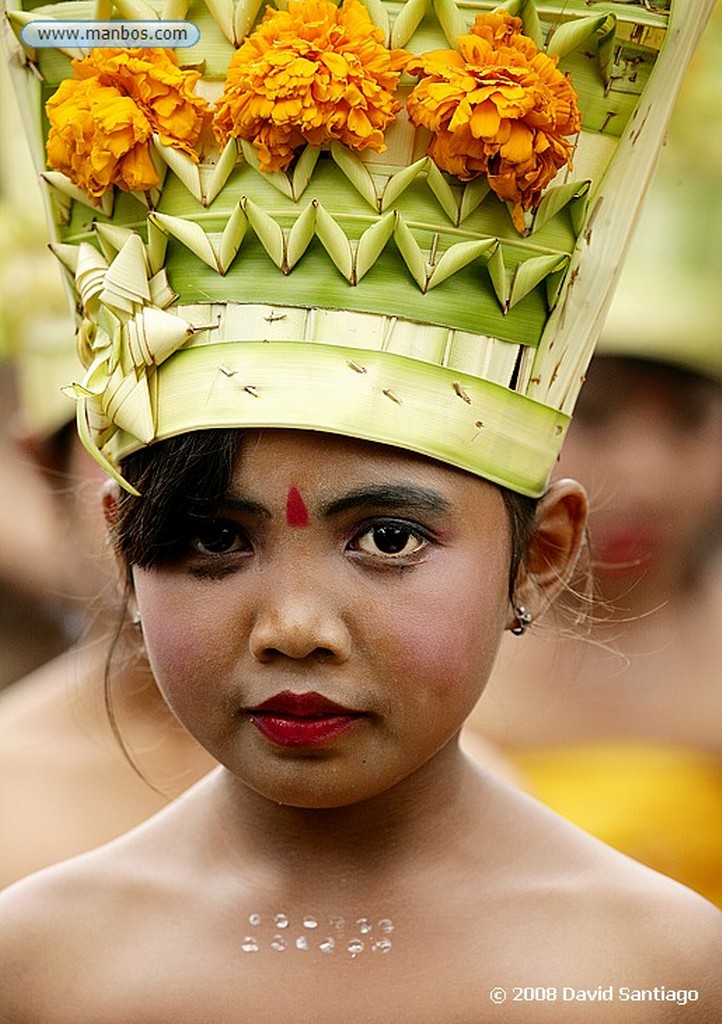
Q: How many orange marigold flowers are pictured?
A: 3